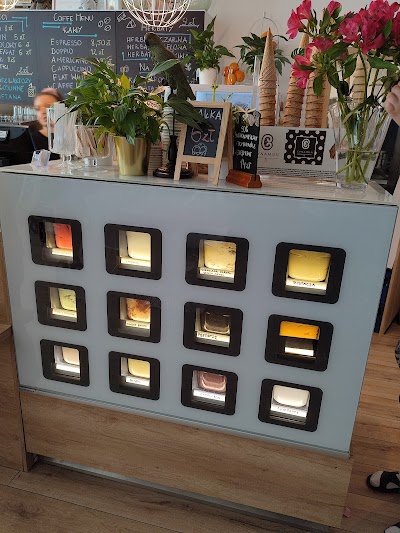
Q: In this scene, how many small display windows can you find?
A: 12